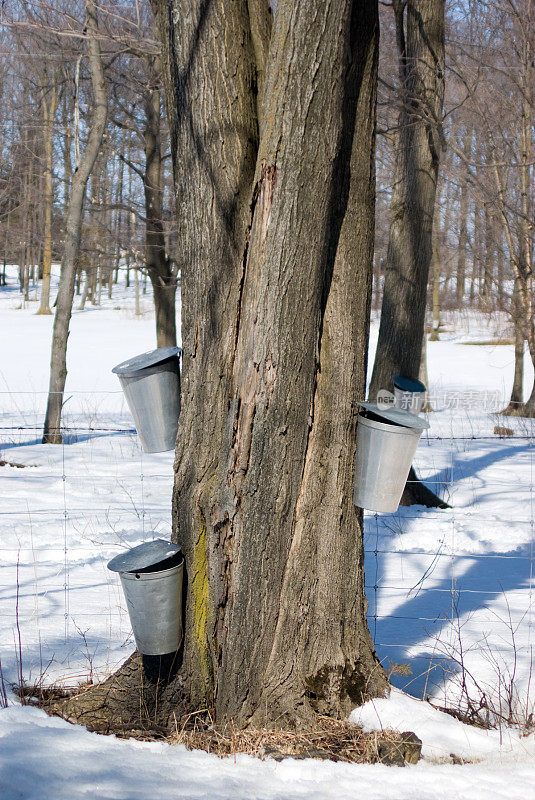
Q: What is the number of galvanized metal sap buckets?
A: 4